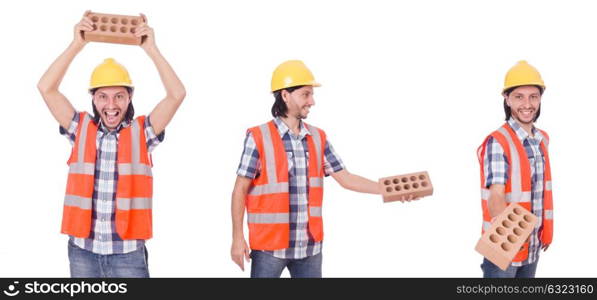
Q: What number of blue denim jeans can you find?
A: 3